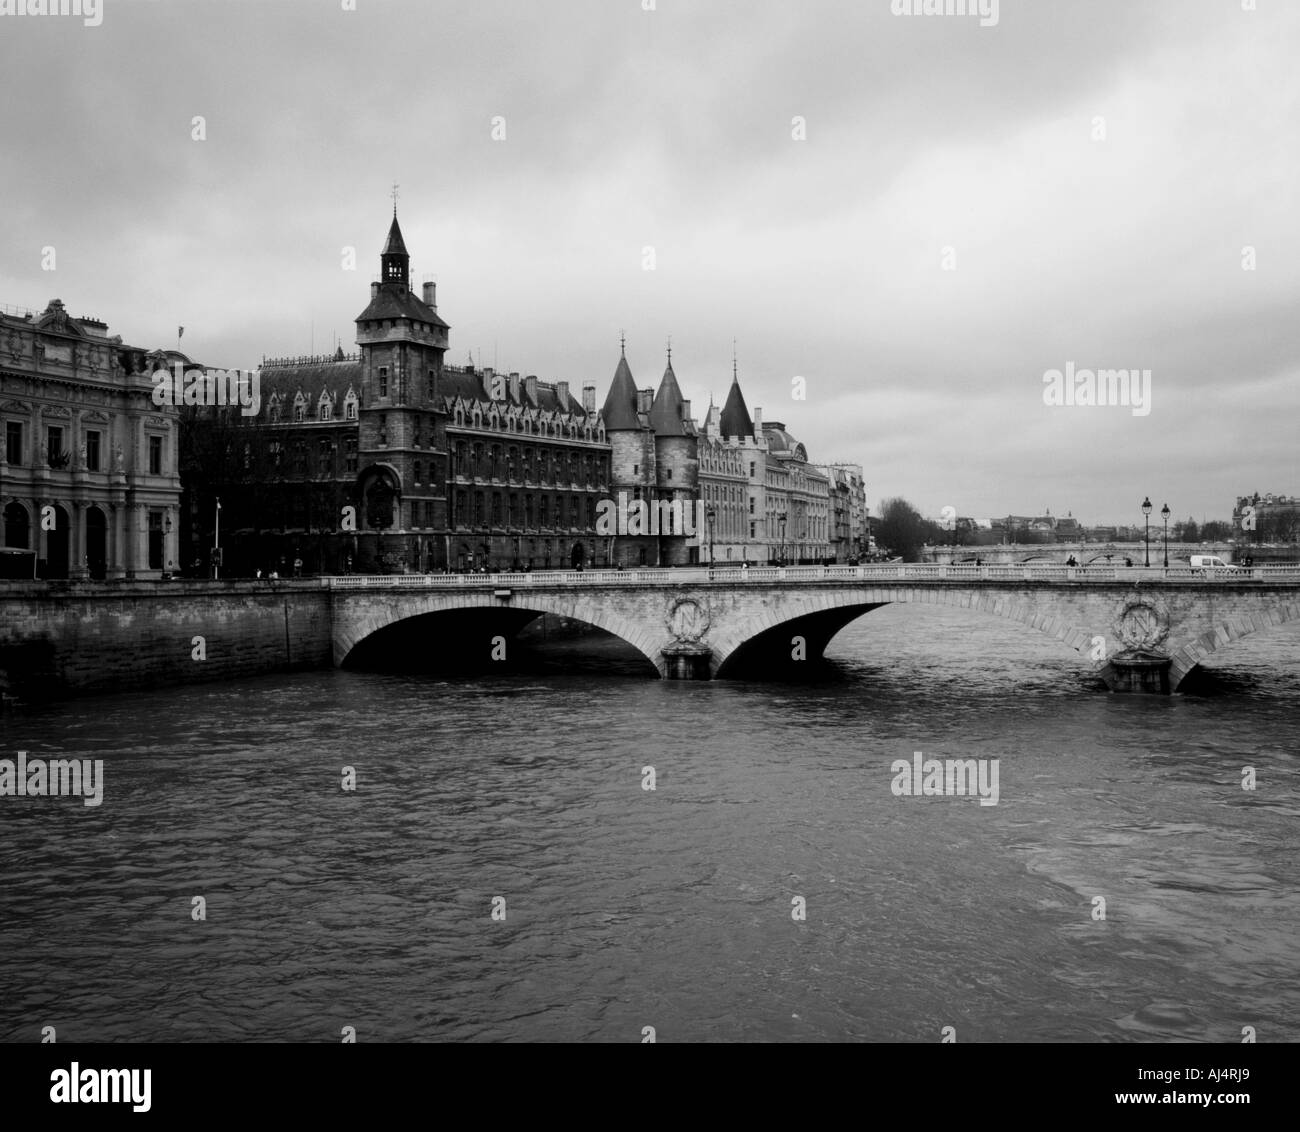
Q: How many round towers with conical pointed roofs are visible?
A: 3